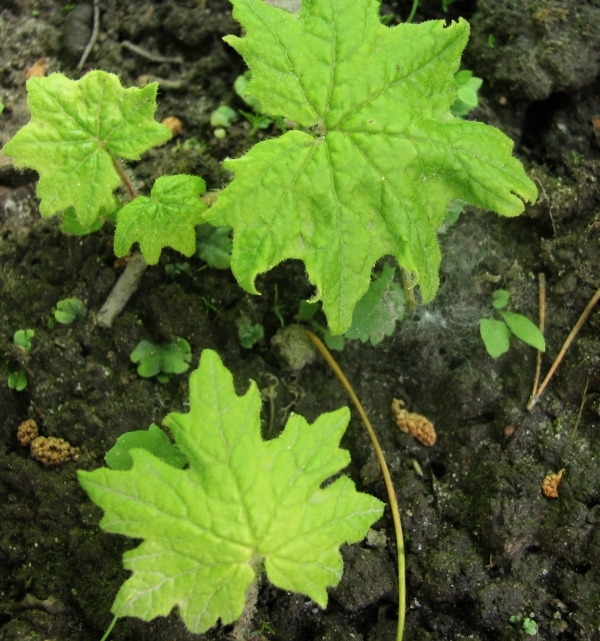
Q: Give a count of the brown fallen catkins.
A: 4